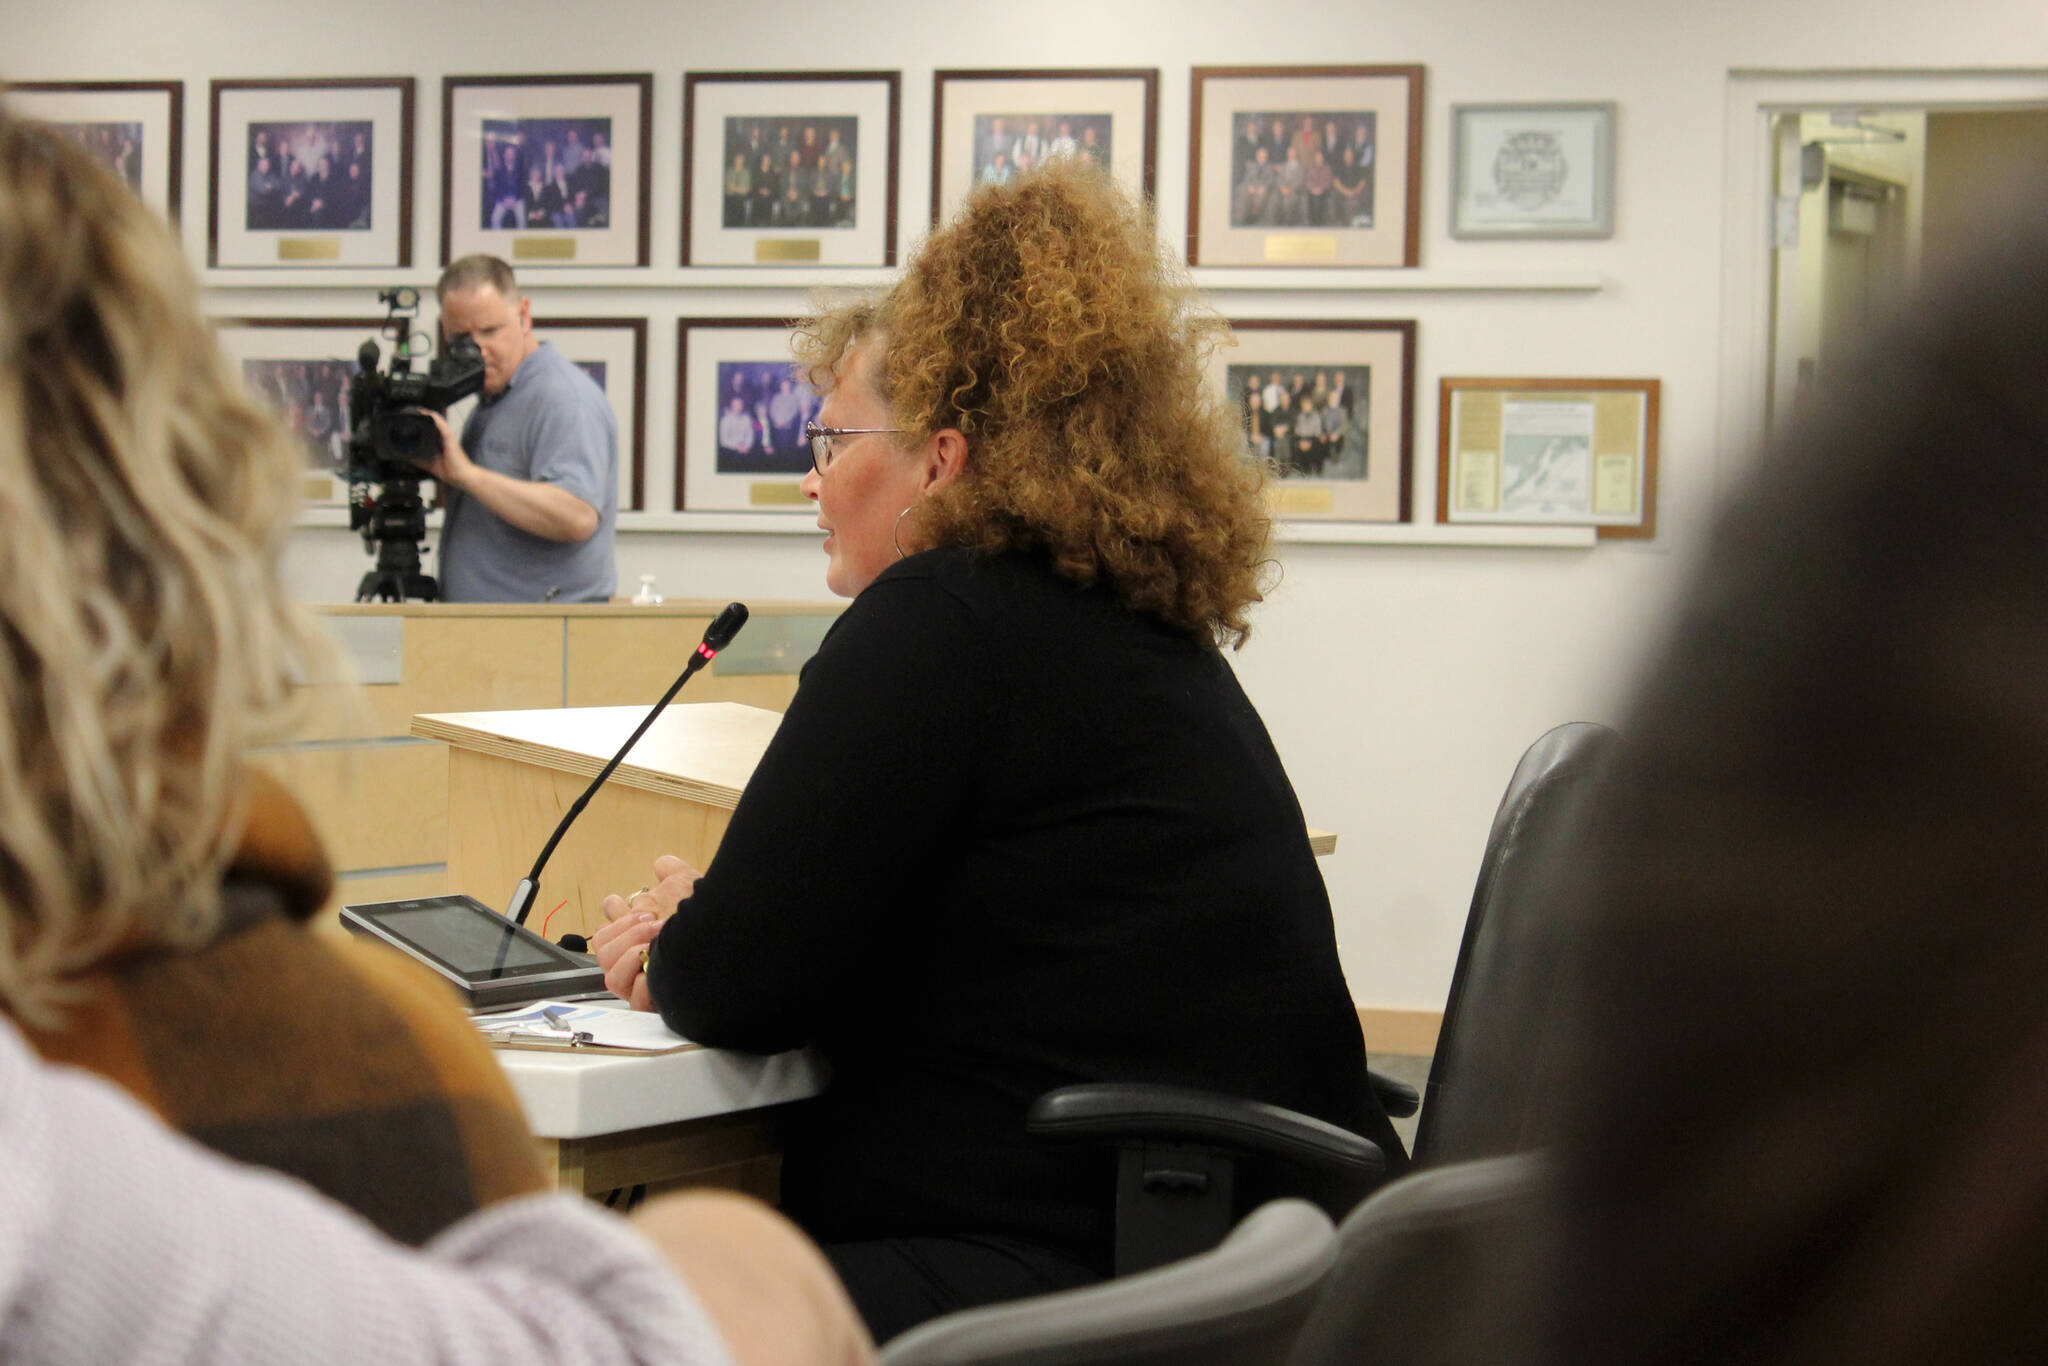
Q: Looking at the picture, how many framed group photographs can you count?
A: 10